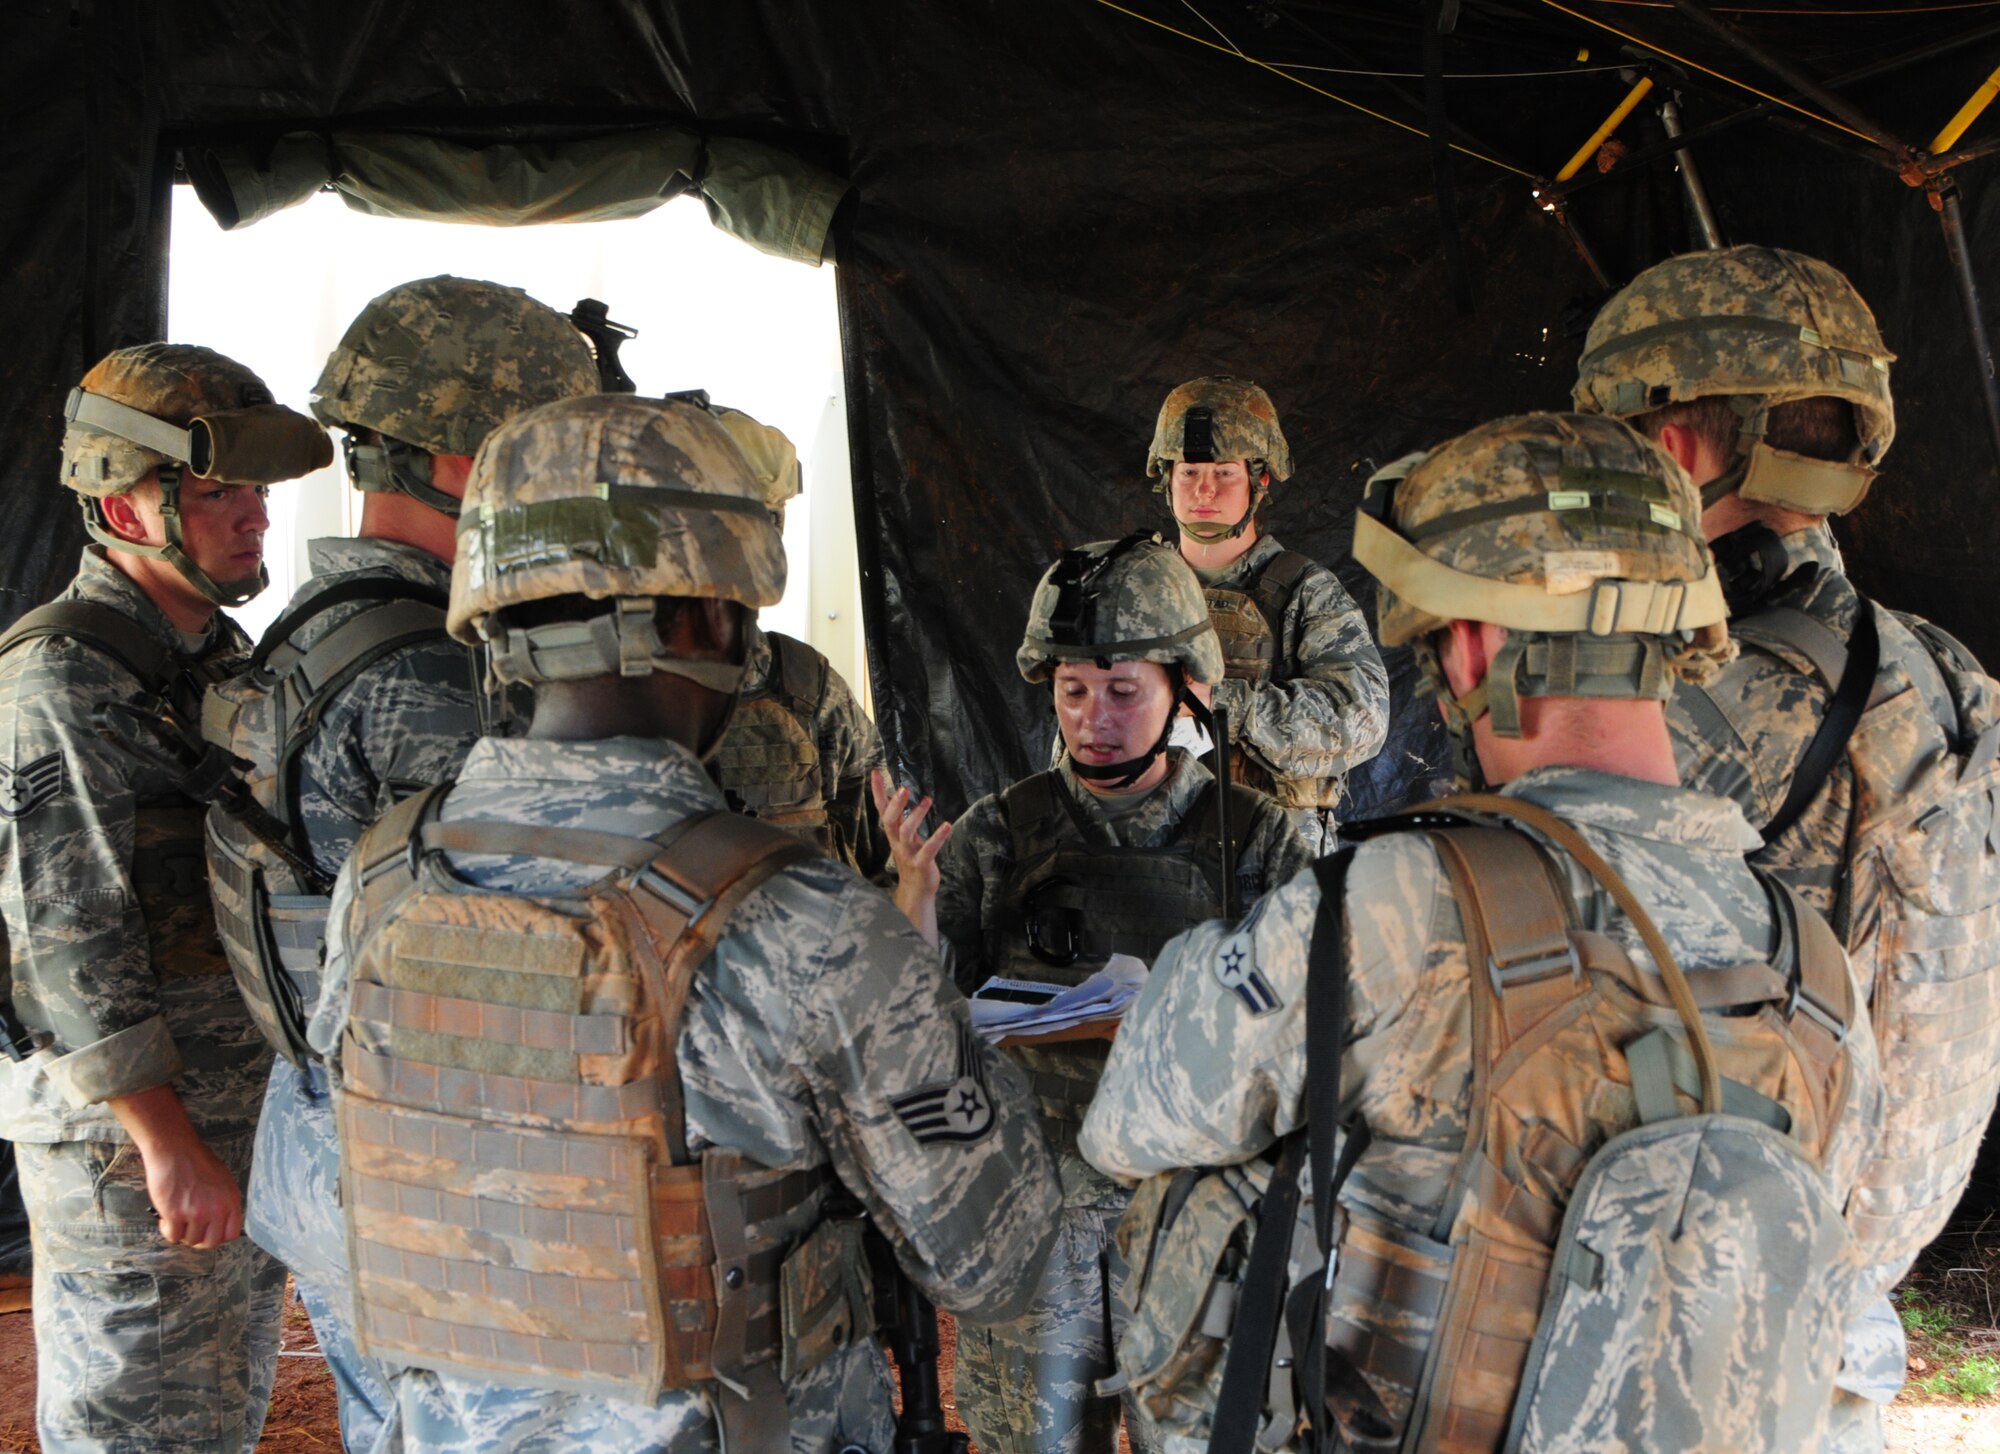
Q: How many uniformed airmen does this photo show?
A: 8